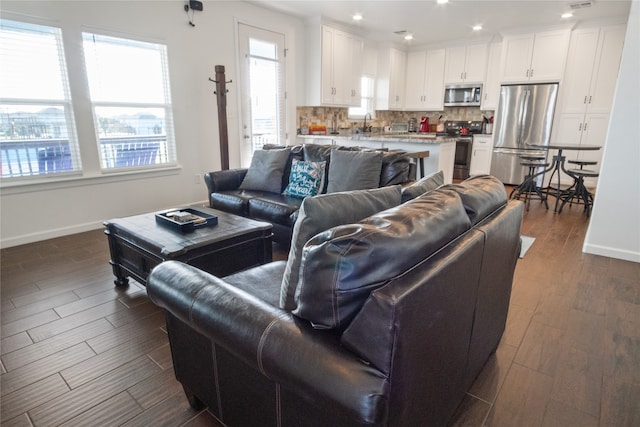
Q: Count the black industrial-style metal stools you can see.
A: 4